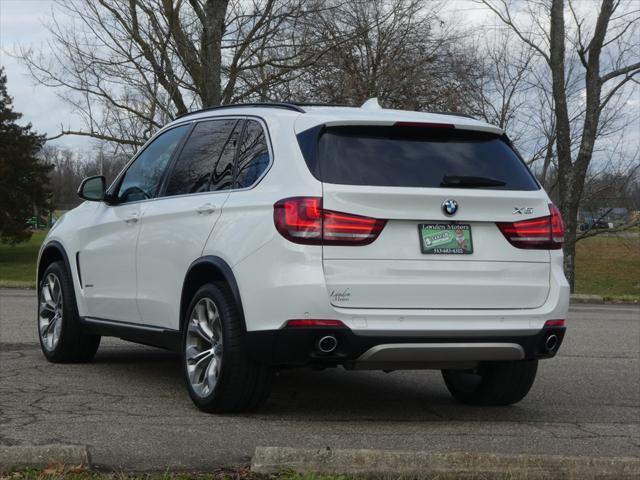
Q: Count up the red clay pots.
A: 0